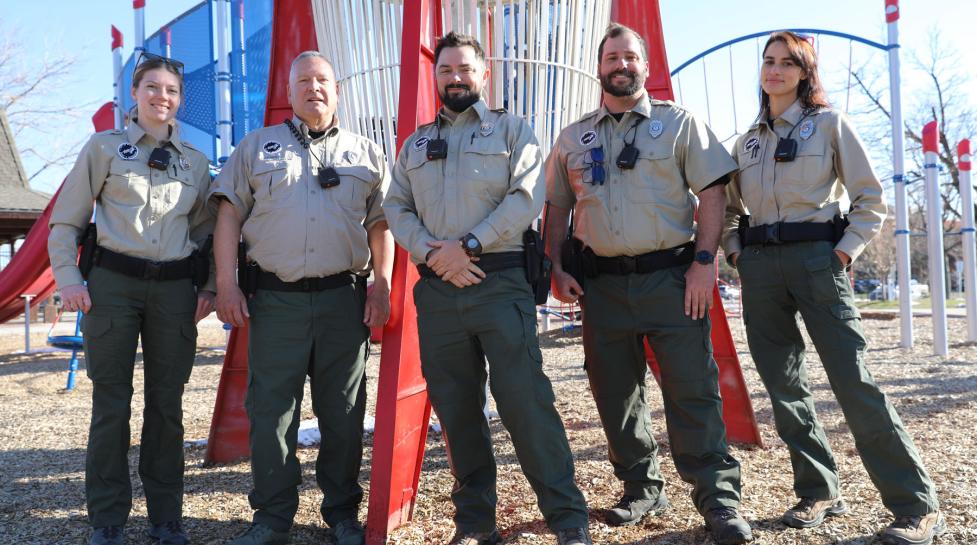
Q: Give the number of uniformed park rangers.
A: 5